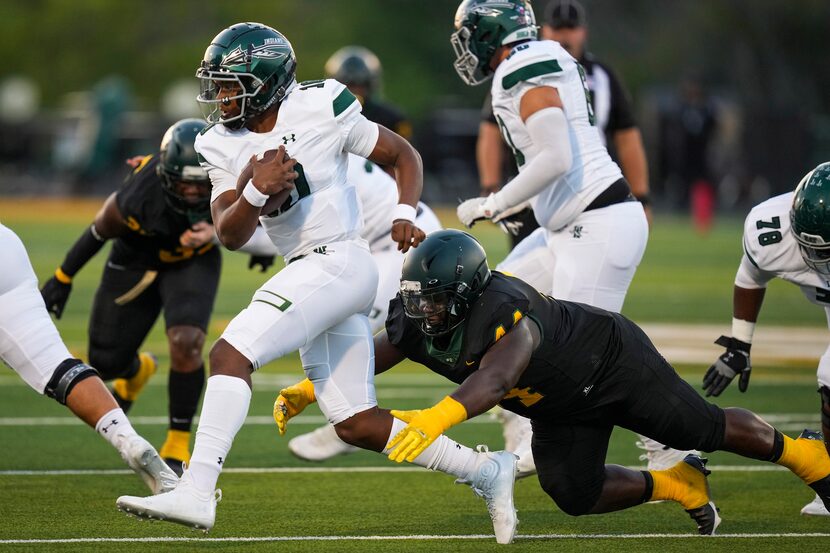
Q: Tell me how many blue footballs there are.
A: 0